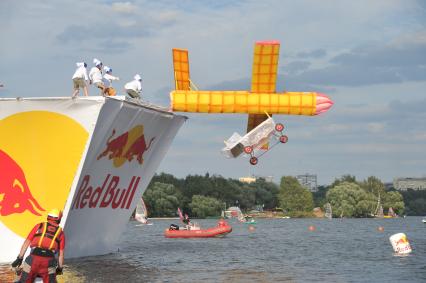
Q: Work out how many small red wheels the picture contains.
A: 4